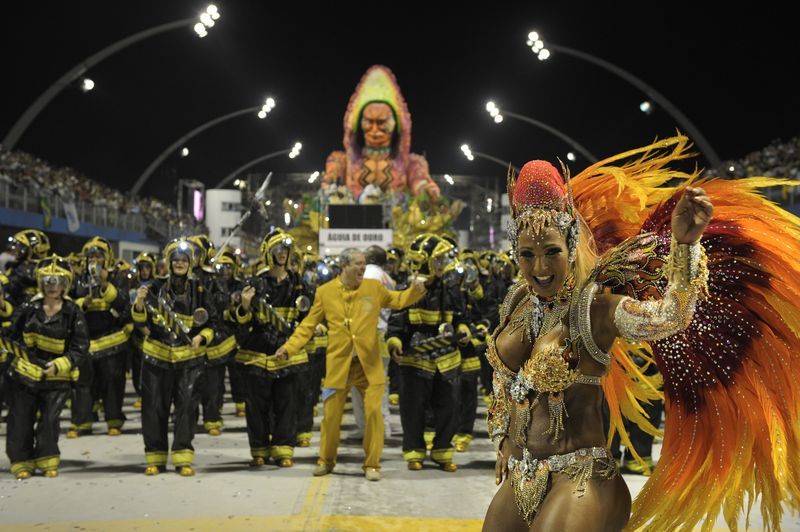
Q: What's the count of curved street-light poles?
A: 6